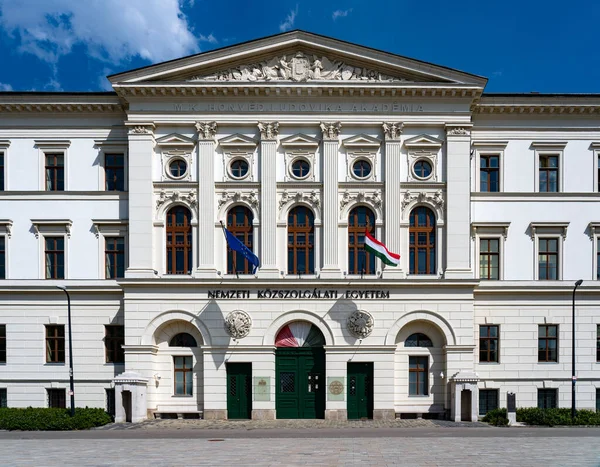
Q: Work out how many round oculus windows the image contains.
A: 5